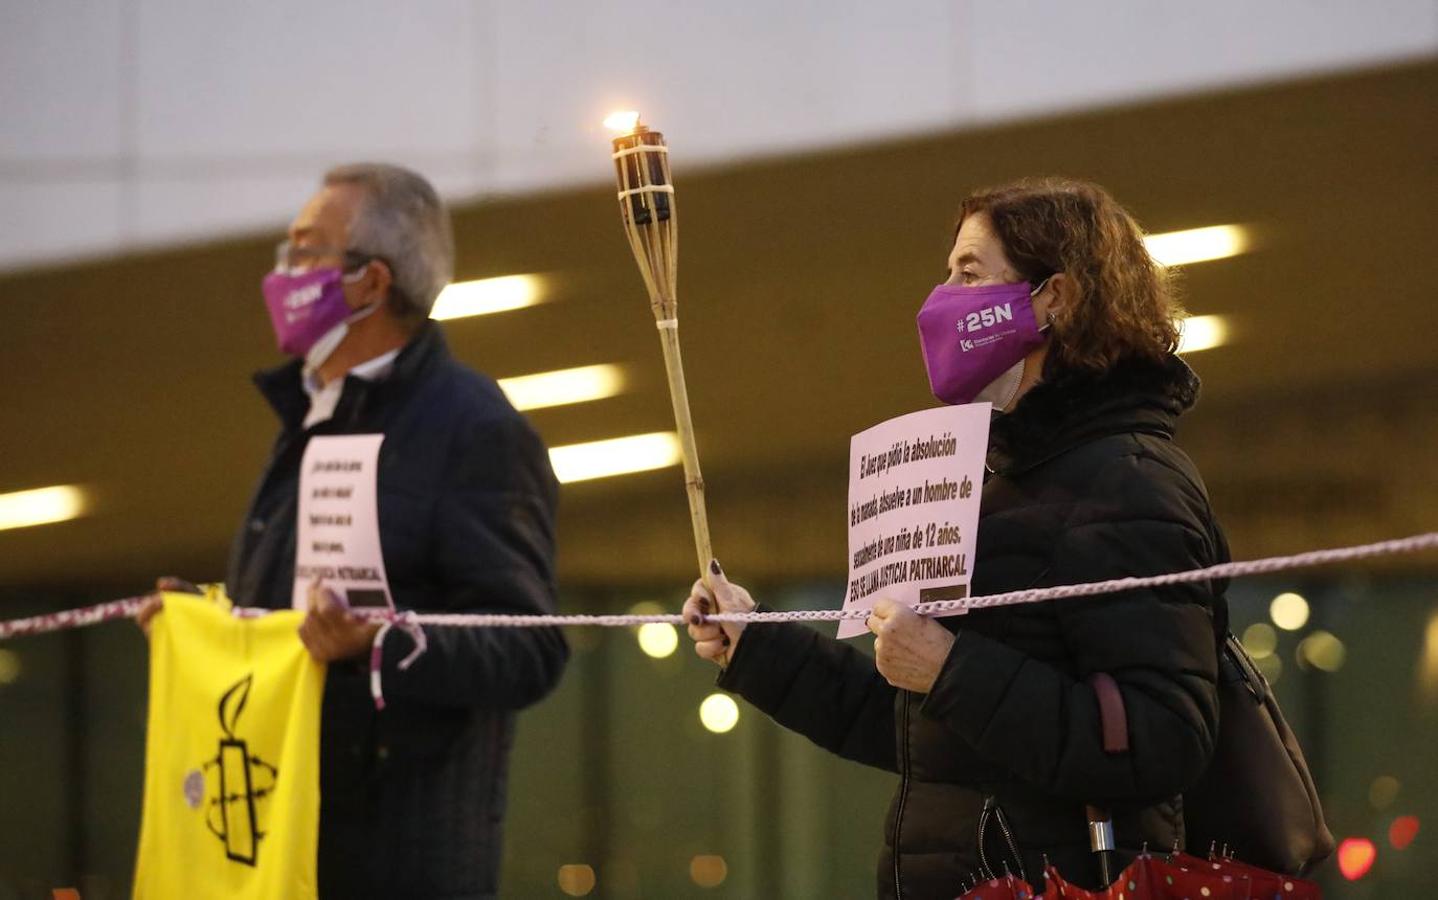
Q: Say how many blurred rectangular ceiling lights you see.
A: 6